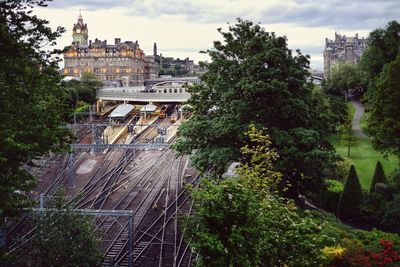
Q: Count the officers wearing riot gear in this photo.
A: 0